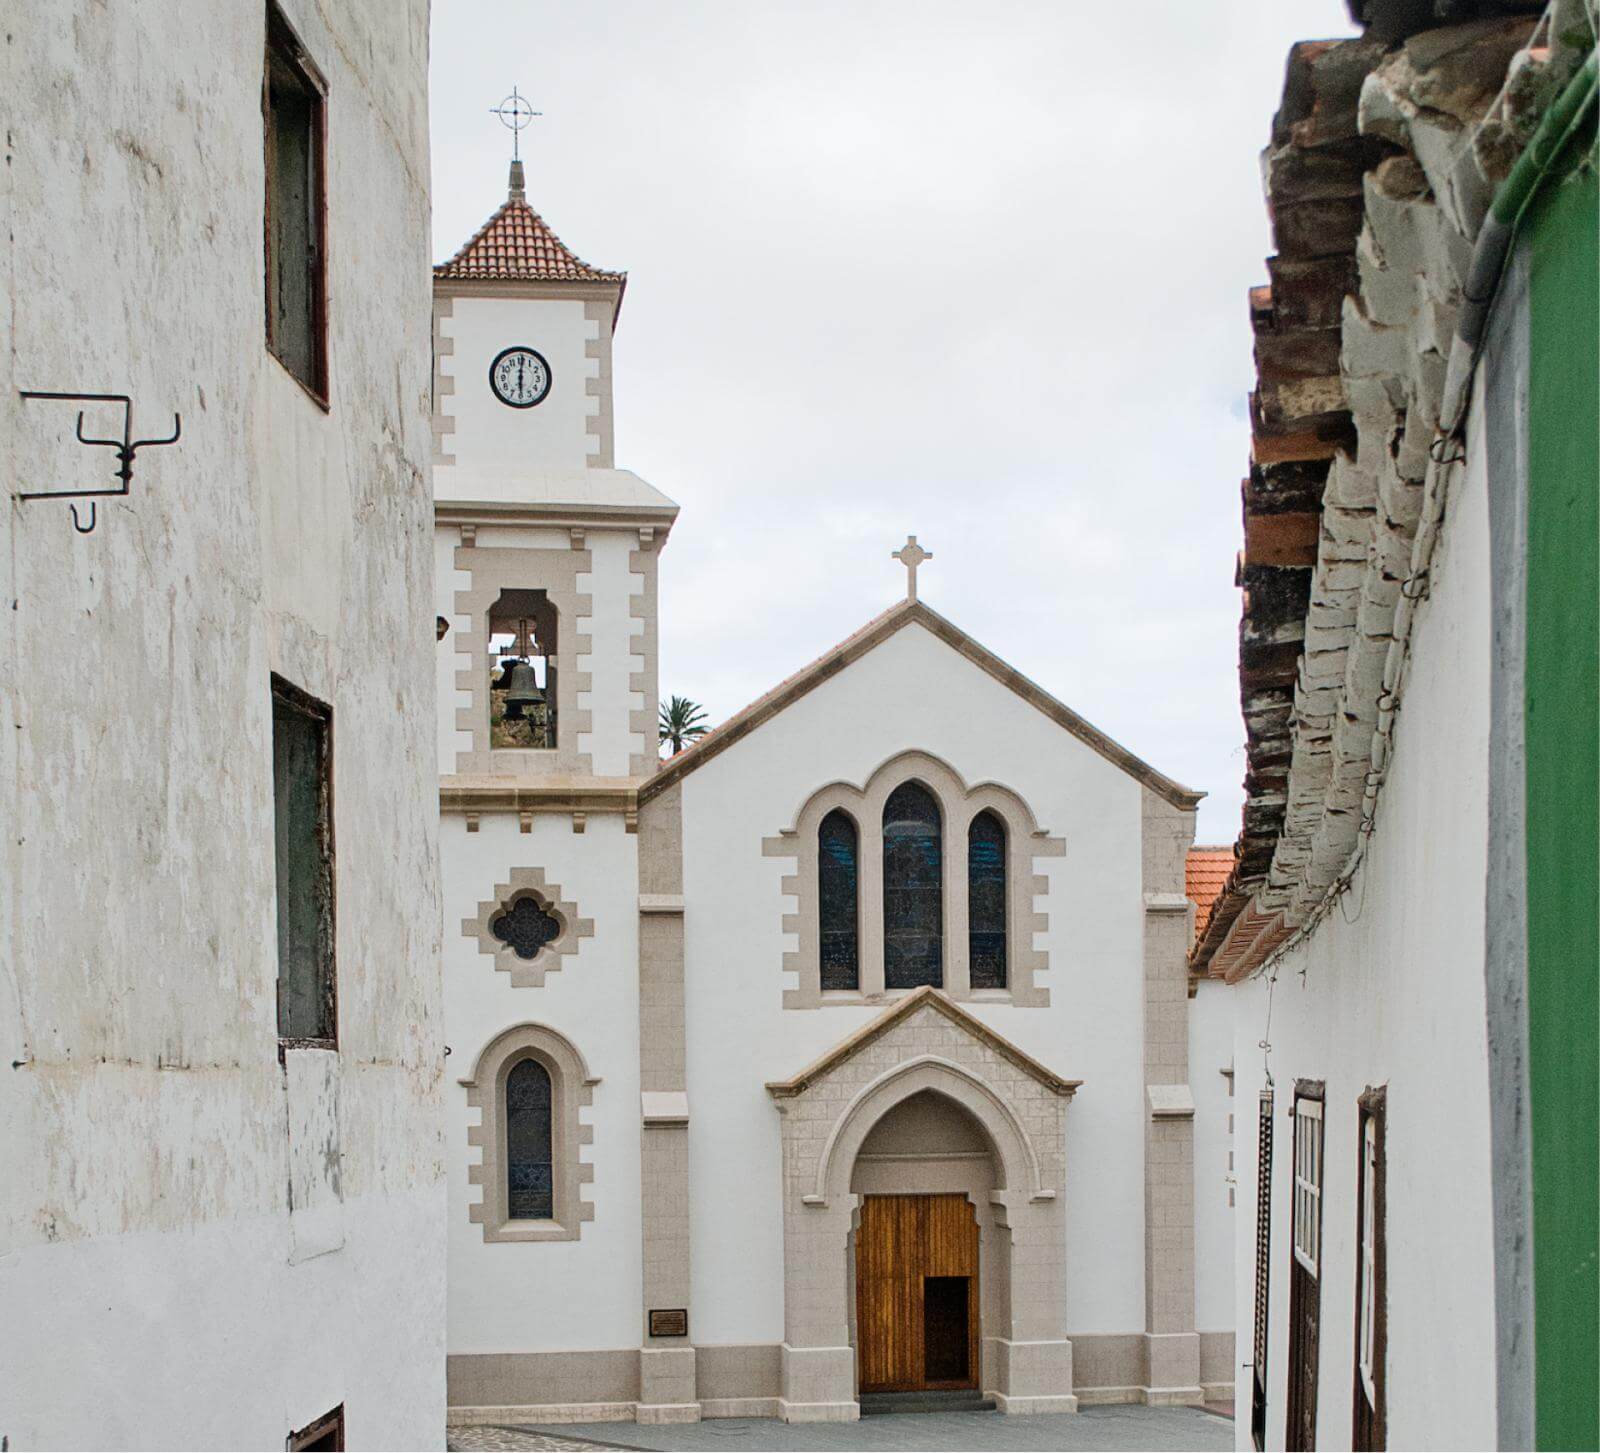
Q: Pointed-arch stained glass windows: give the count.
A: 4